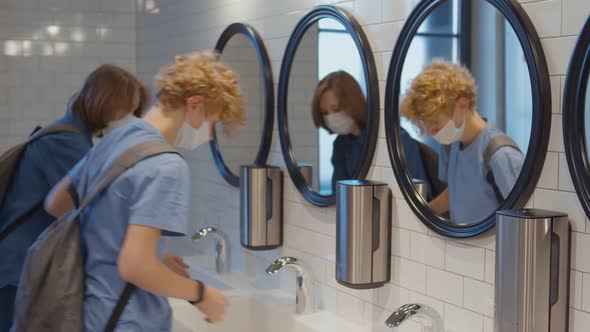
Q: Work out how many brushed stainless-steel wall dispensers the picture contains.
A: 3